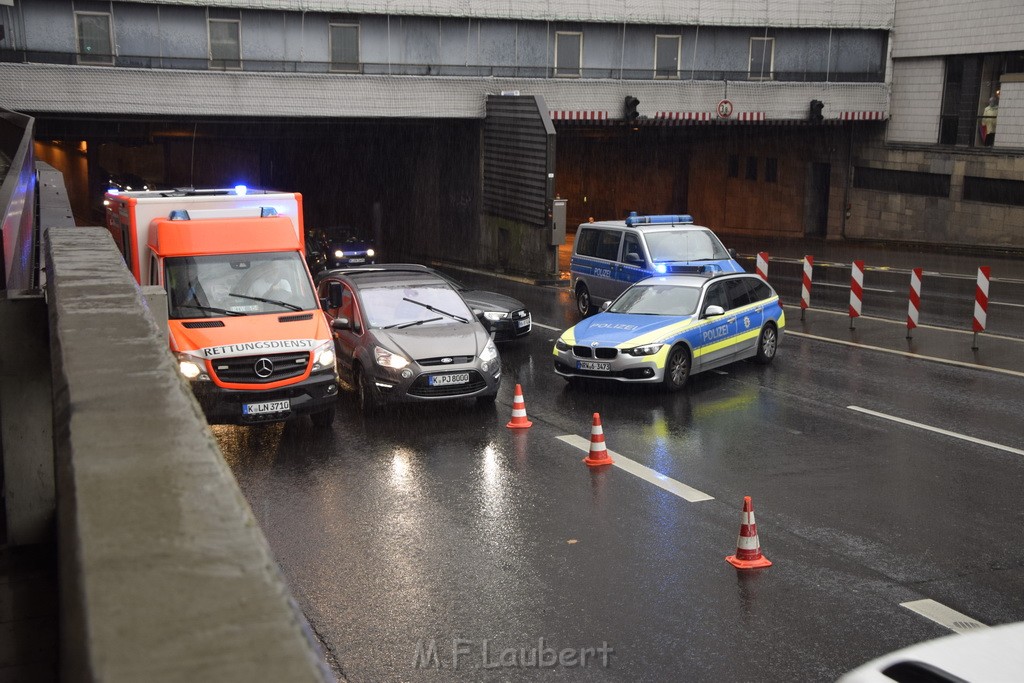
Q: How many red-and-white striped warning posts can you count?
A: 5